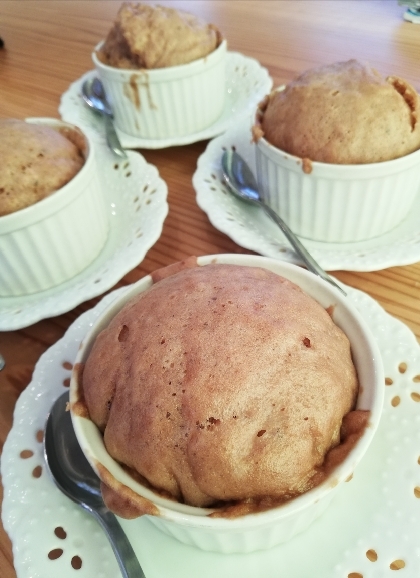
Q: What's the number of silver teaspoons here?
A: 3